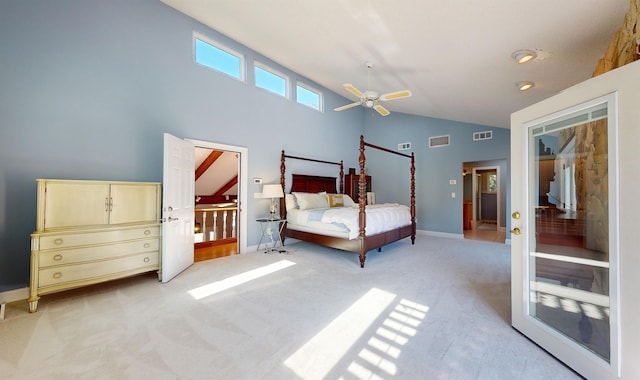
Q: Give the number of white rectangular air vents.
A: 3